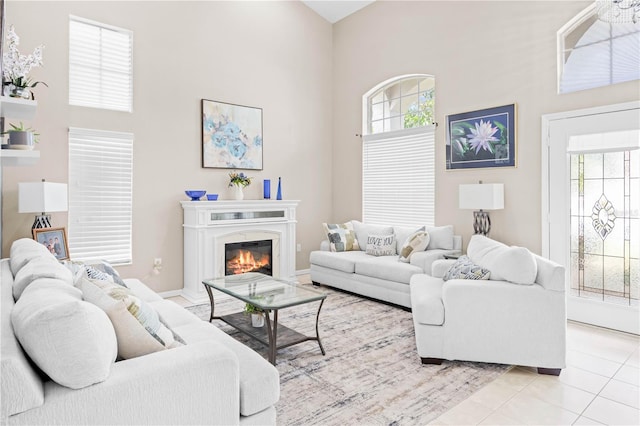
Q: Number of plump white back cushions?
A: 7